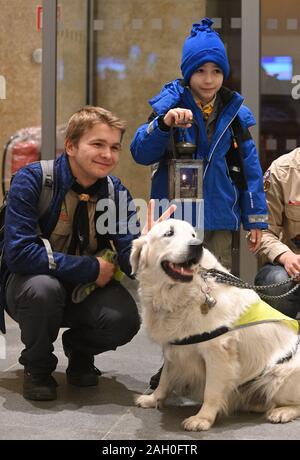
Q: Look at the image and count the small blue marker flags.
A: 0